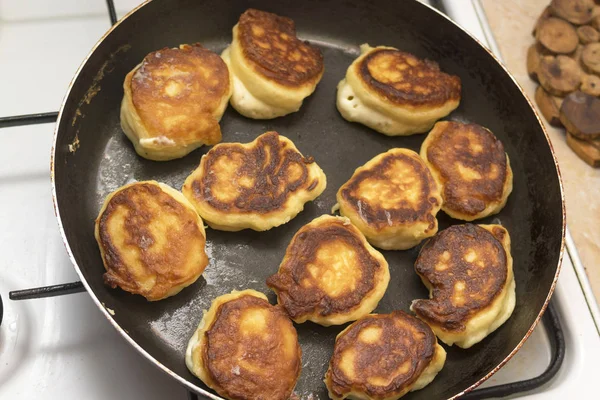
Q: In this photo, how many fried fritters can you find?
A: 11